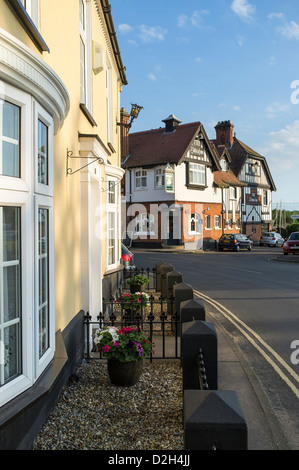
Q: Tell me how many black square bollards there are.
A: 7